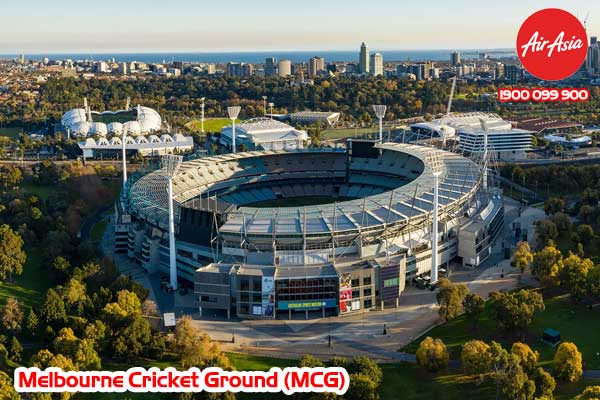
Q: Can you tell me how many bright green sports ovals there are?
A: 1